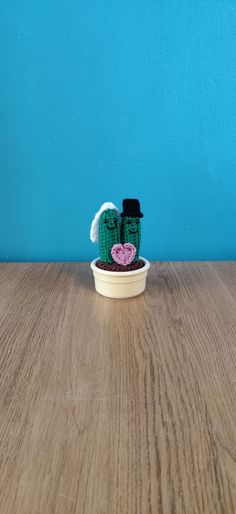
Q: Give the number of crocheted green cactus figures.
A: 2